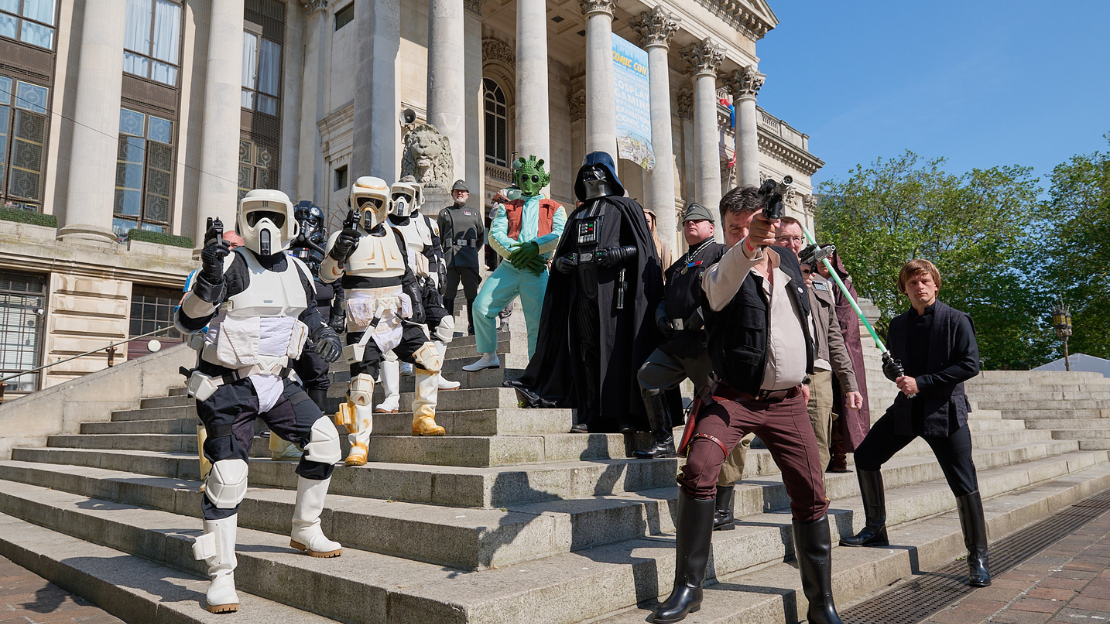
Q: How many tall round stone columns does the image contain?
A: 8